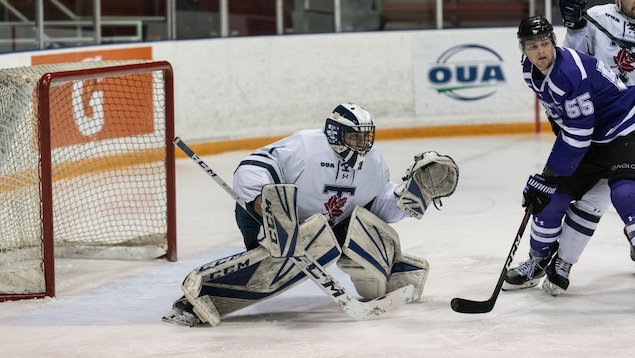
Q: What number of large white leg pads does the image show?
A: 2